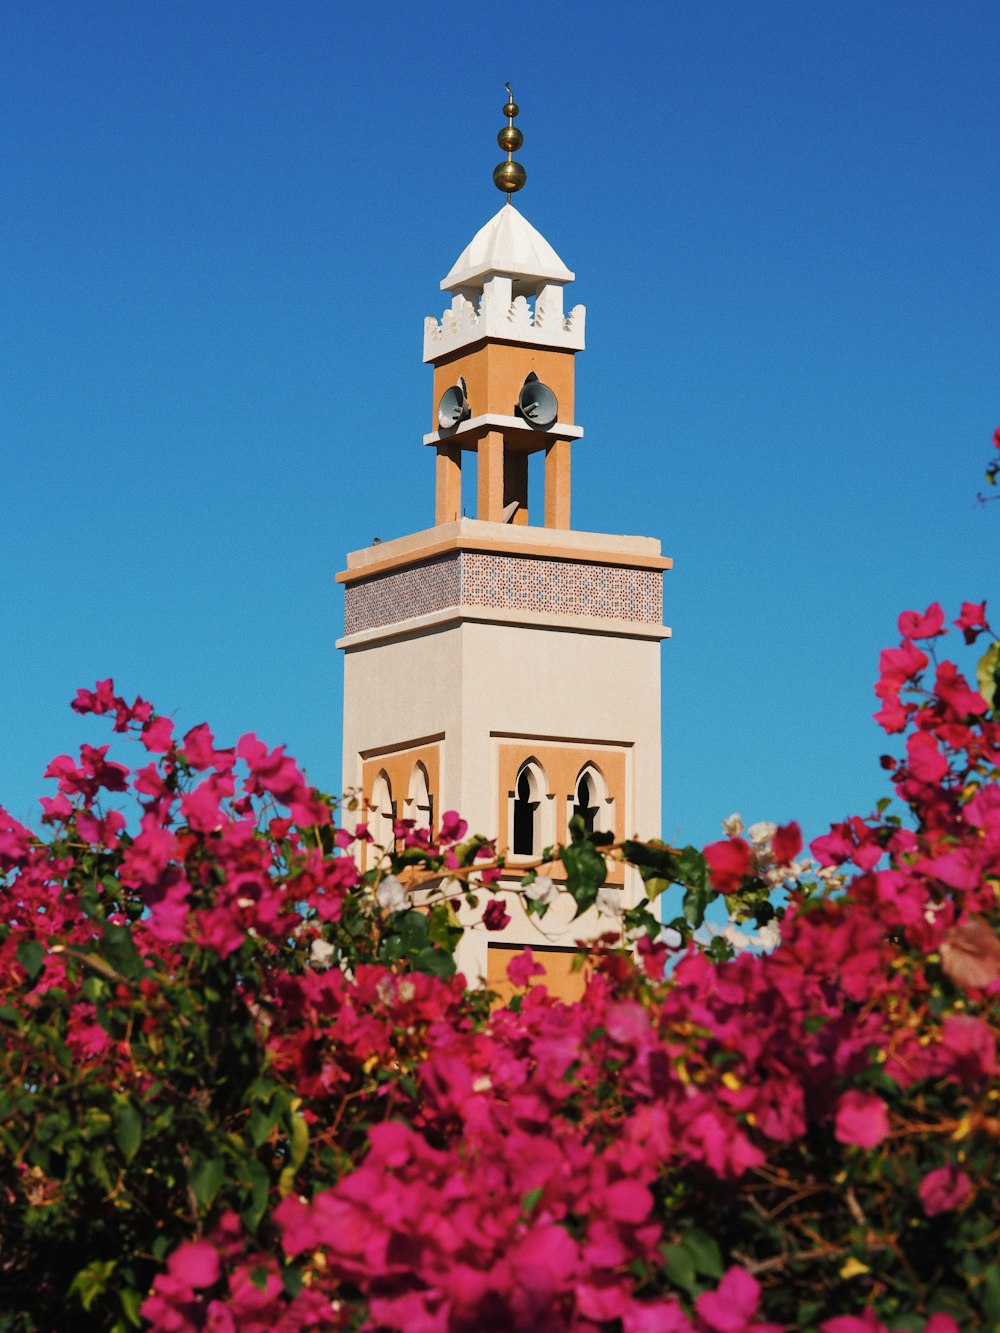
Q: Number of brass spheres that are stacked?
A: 3